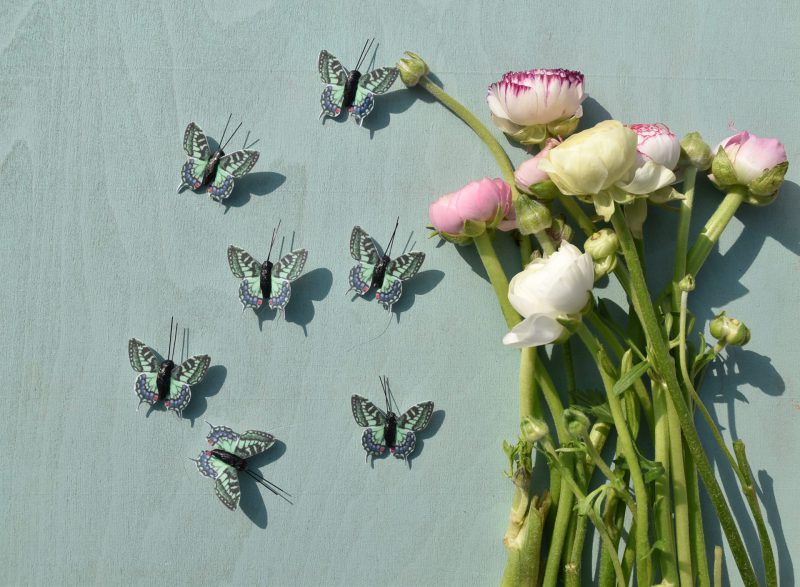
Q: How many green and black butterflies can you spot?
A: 7